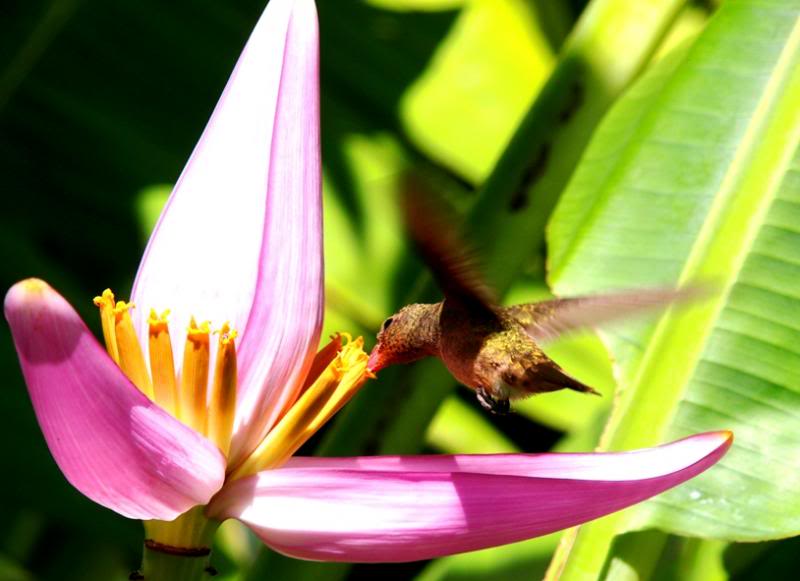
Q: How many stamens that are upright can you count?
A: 5